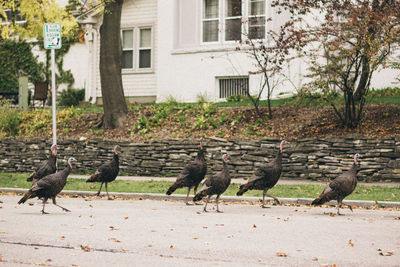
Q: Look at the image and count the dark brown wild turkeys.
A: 7